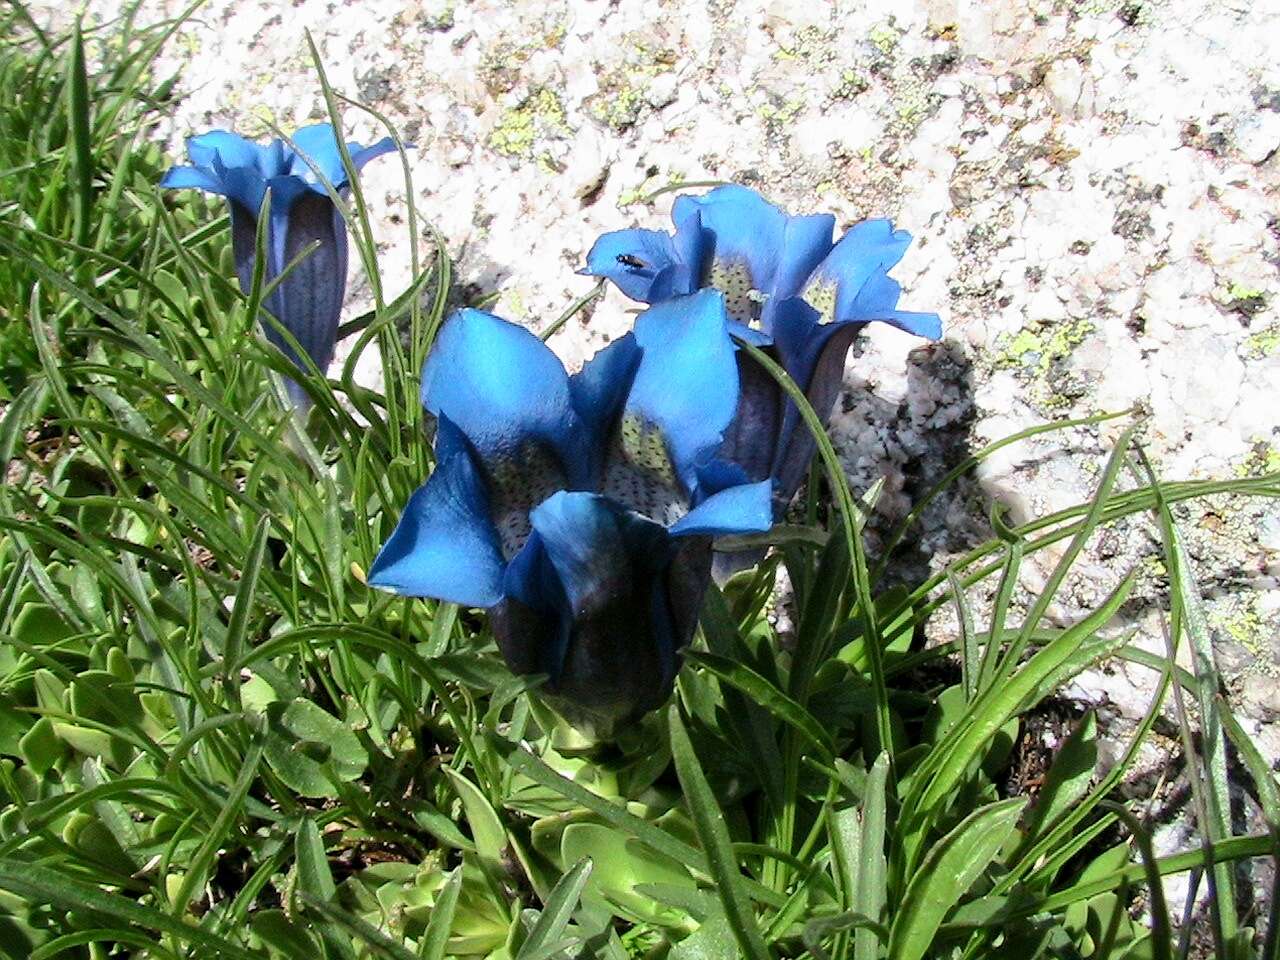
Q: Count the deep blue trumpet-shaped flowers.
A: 3